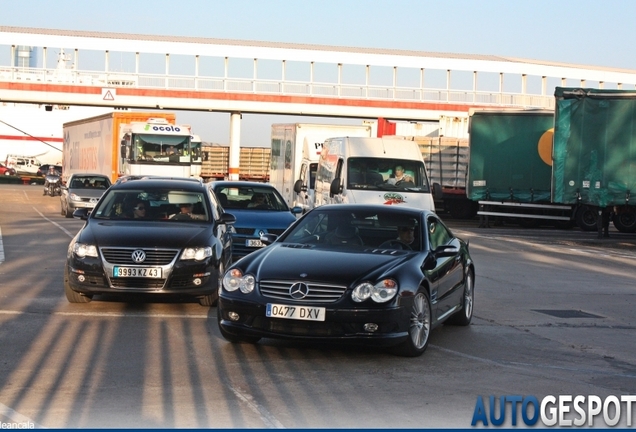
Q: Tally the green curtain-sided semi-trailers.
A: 2